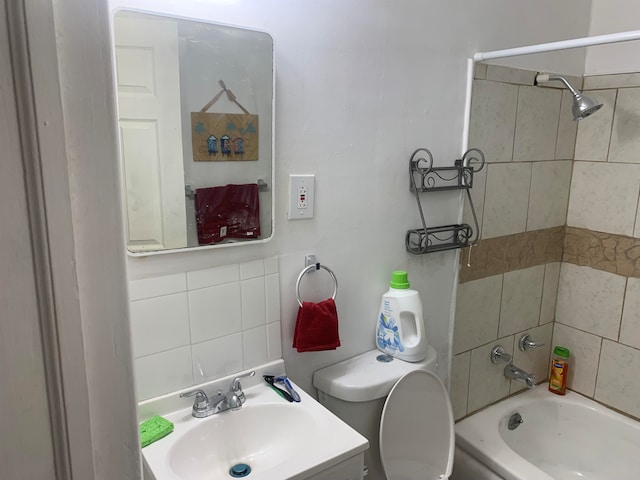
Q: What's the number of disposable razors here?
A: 2